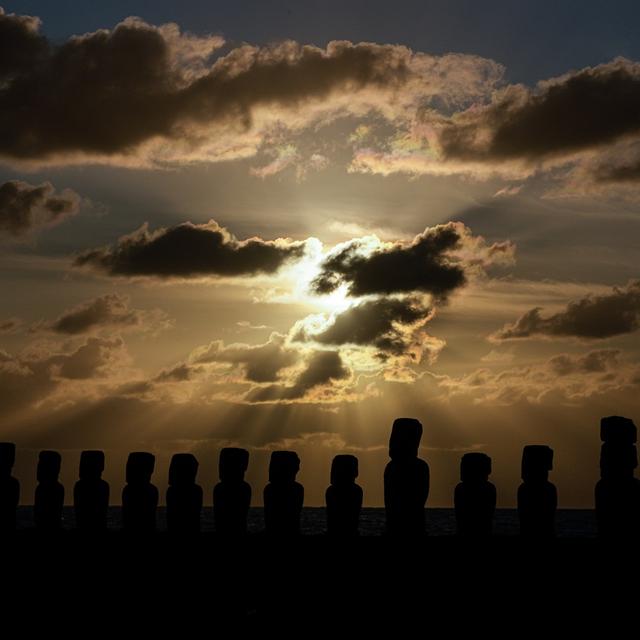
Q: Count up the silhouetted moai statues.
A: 12